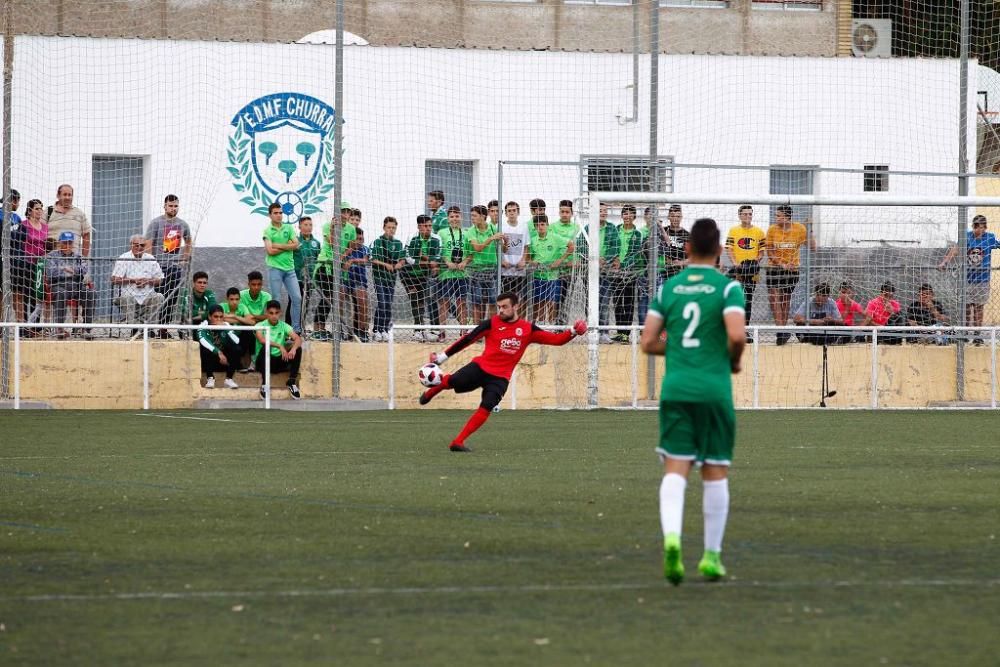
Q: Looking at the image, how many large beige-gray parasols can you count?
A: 0